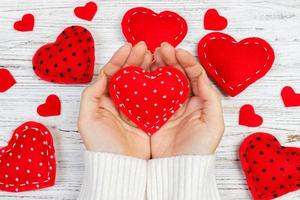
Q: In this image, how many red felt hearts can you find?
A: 13